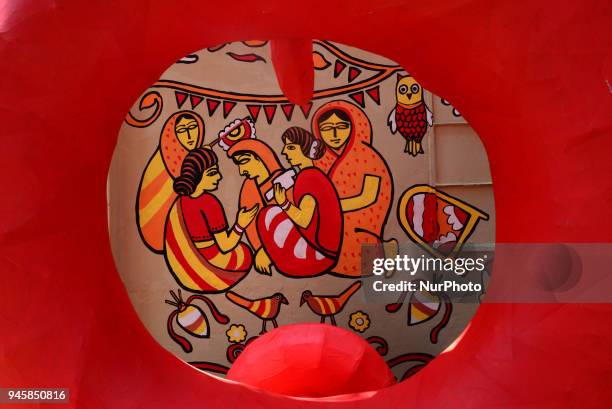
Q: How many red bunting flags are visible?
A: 12